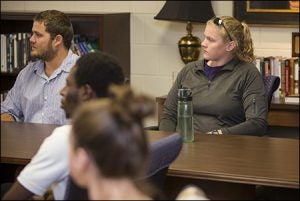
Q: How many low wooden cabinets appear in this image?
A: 1